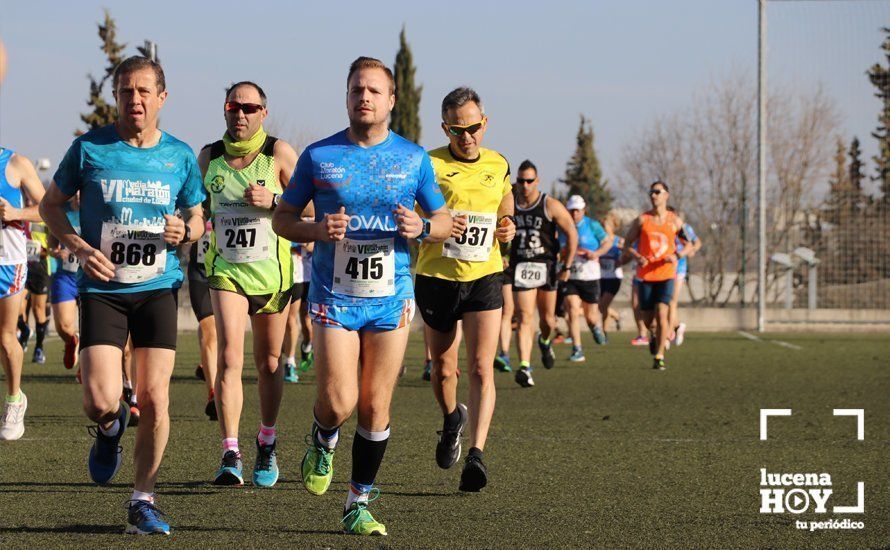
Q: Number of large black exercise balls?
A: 0